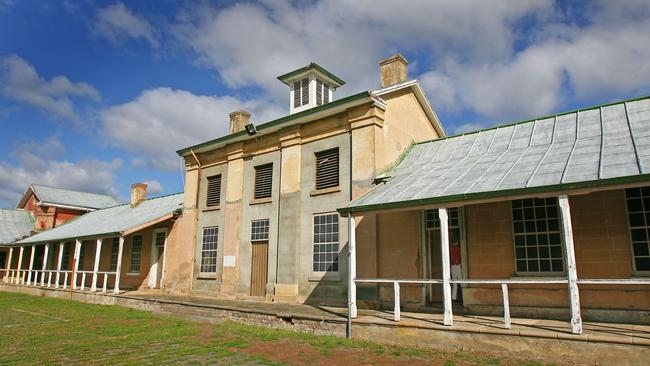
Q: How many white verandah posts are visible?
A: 11